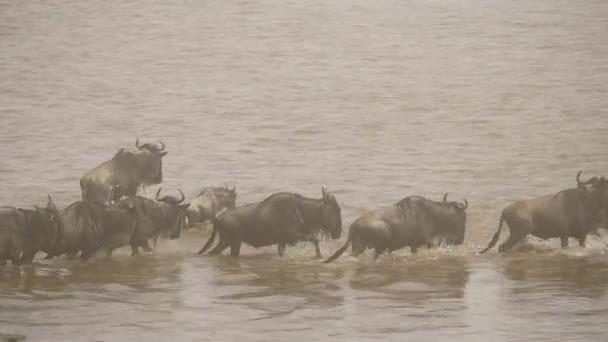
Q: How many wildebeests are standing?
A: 8